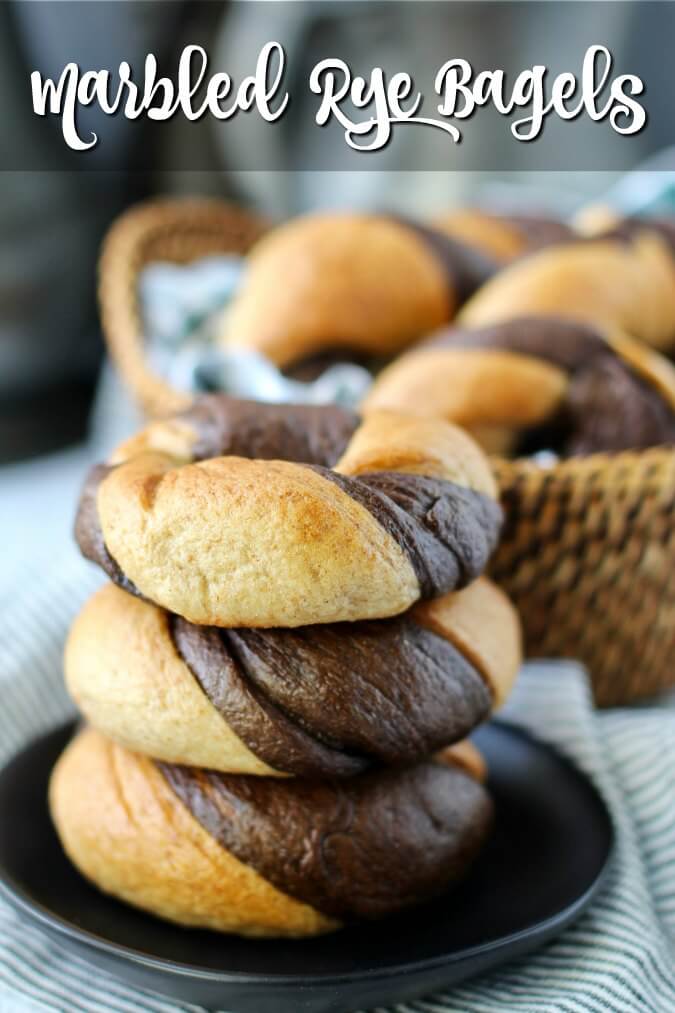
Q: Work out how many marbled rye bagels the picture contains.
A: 7